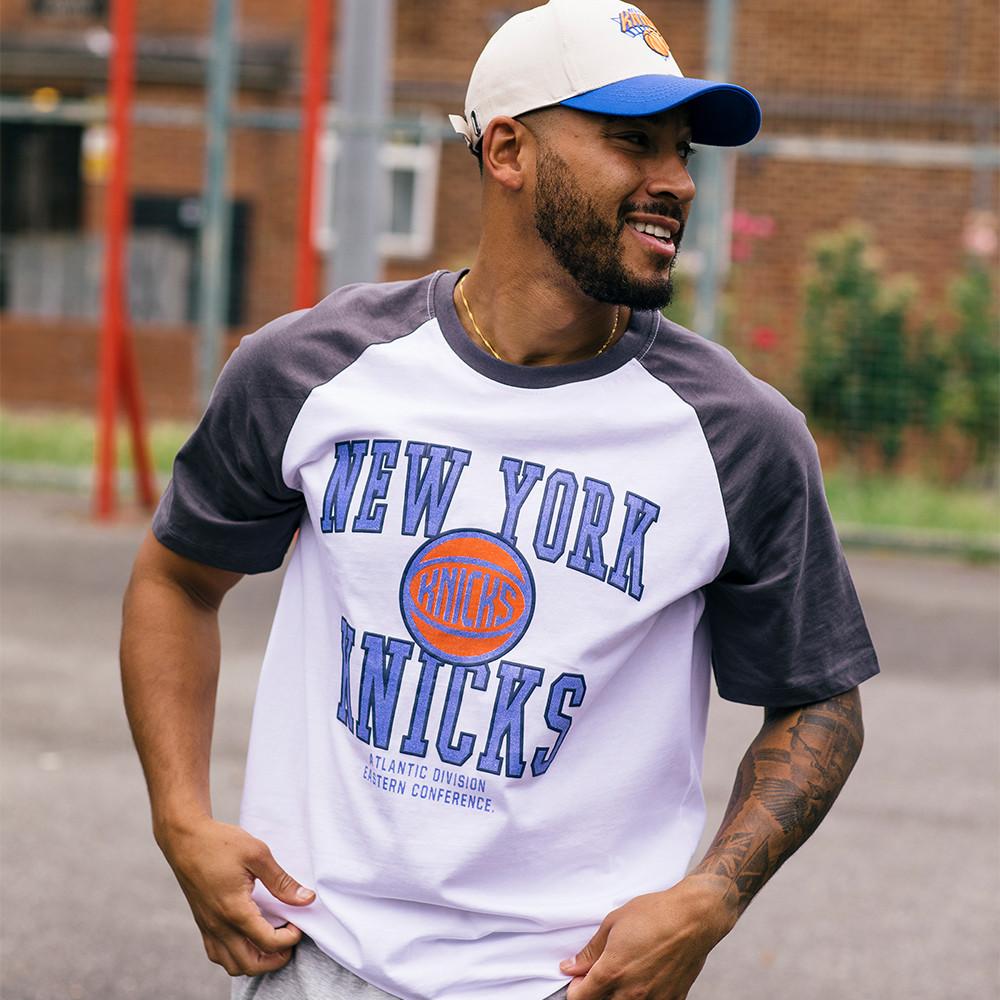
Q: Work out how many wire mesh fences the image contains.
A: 1